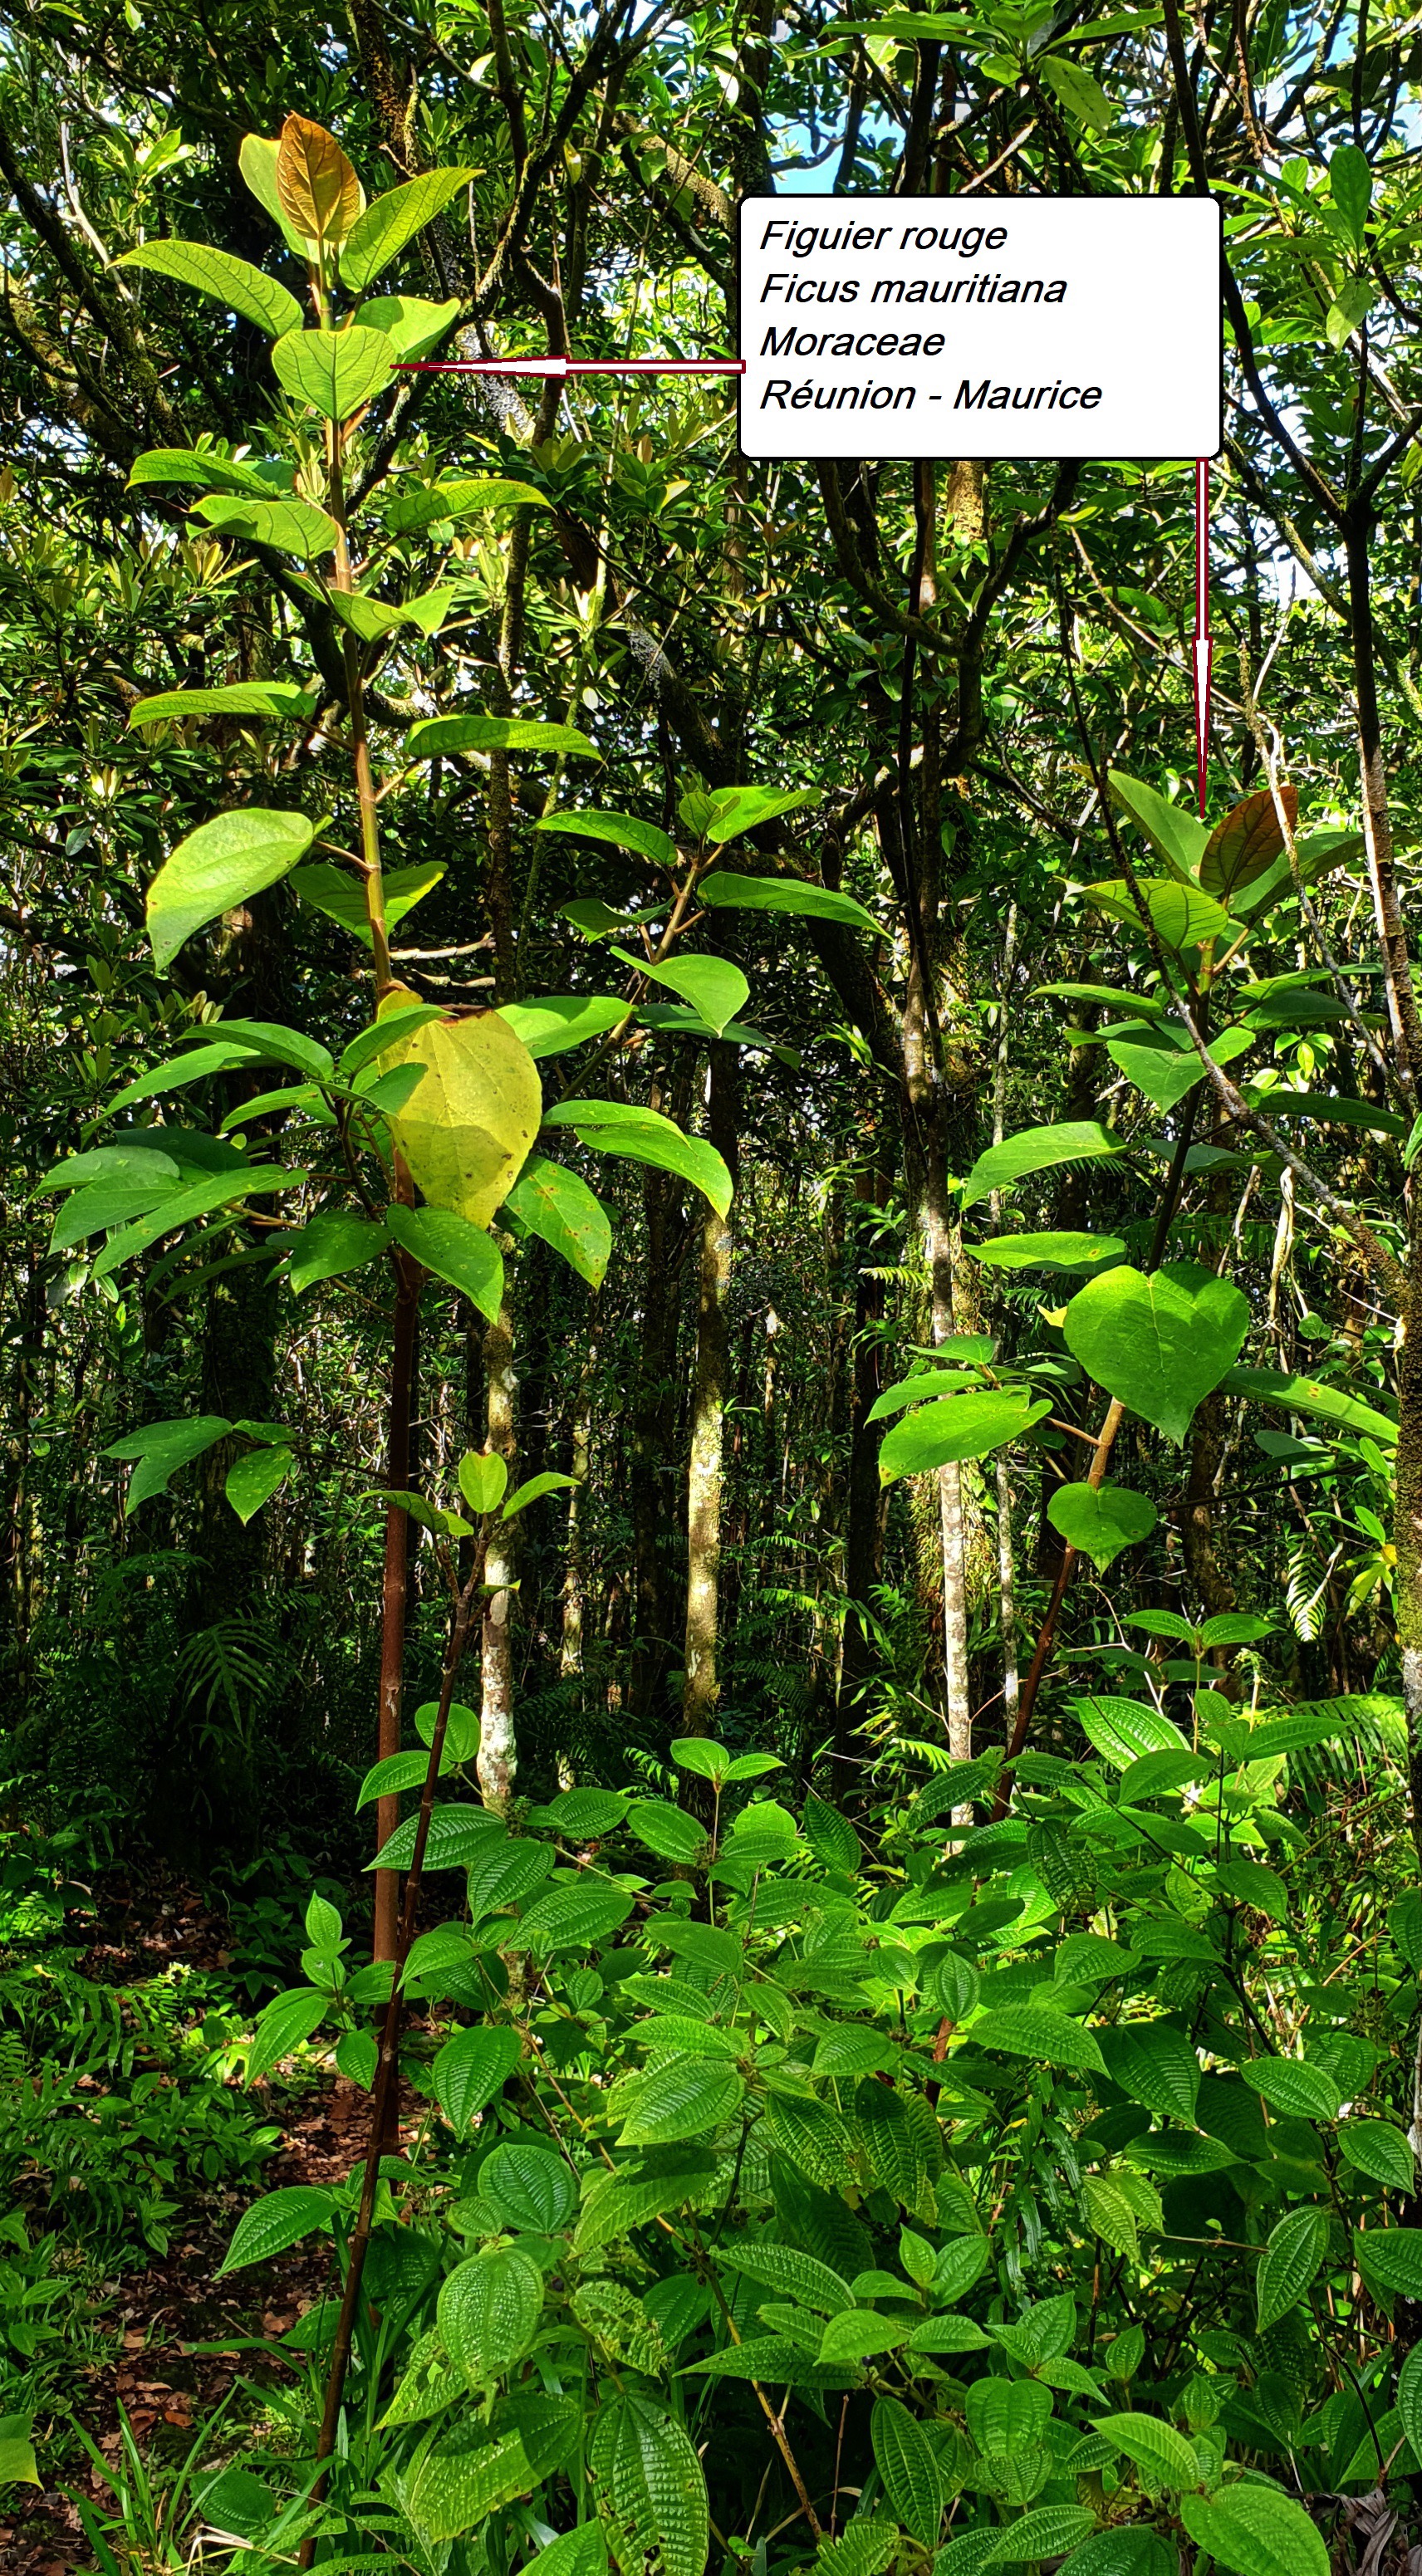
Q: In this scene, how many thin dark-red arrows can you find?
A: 2